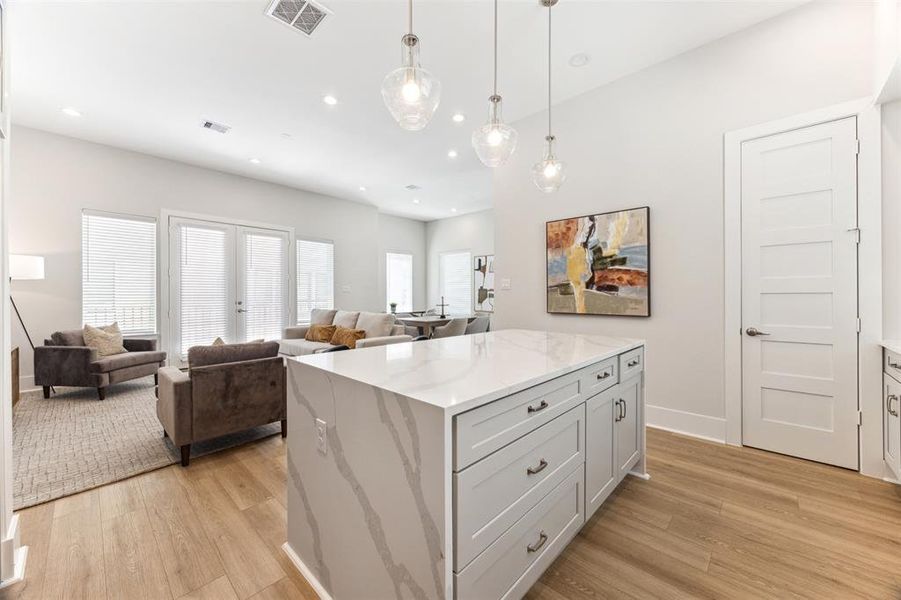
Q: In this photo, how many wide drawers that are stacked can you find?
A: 3